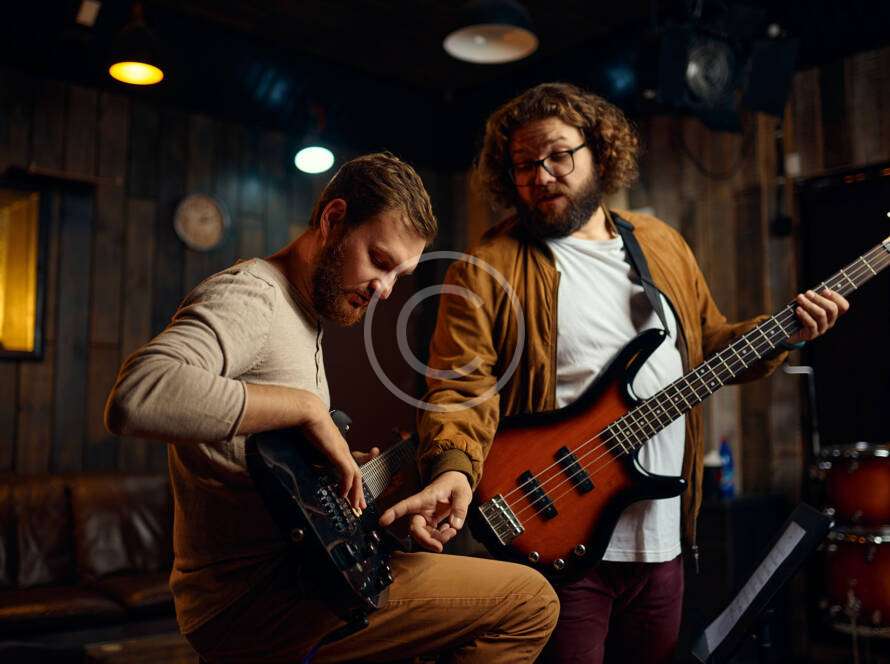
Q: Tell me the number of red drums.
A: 2